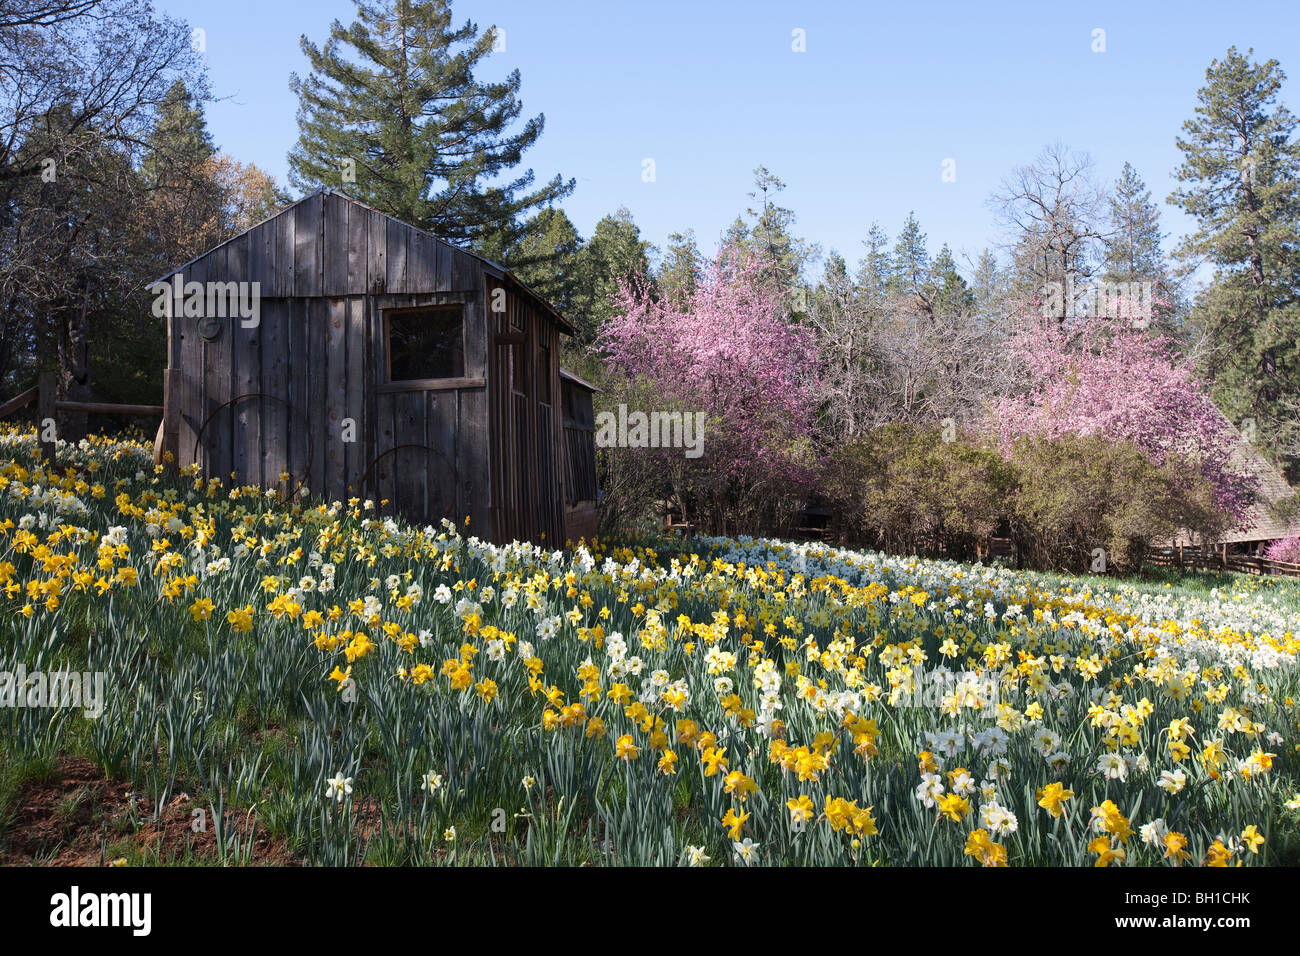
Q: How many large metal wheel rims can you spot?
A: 2